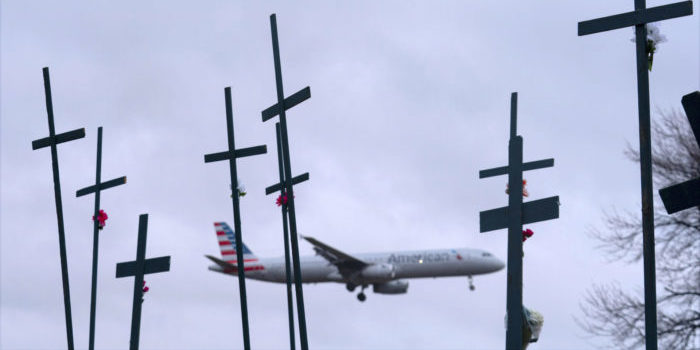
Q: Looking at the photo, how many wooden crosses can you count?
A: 10